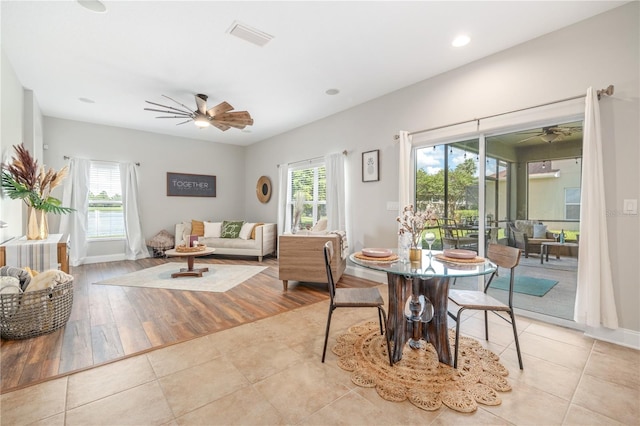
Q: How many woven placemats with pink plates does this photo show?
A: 2